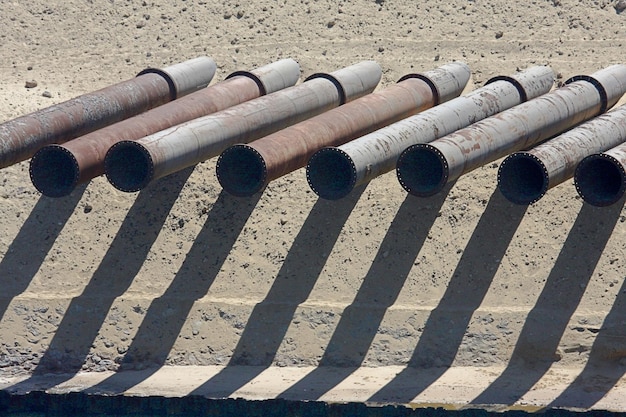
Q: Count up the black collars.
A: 6